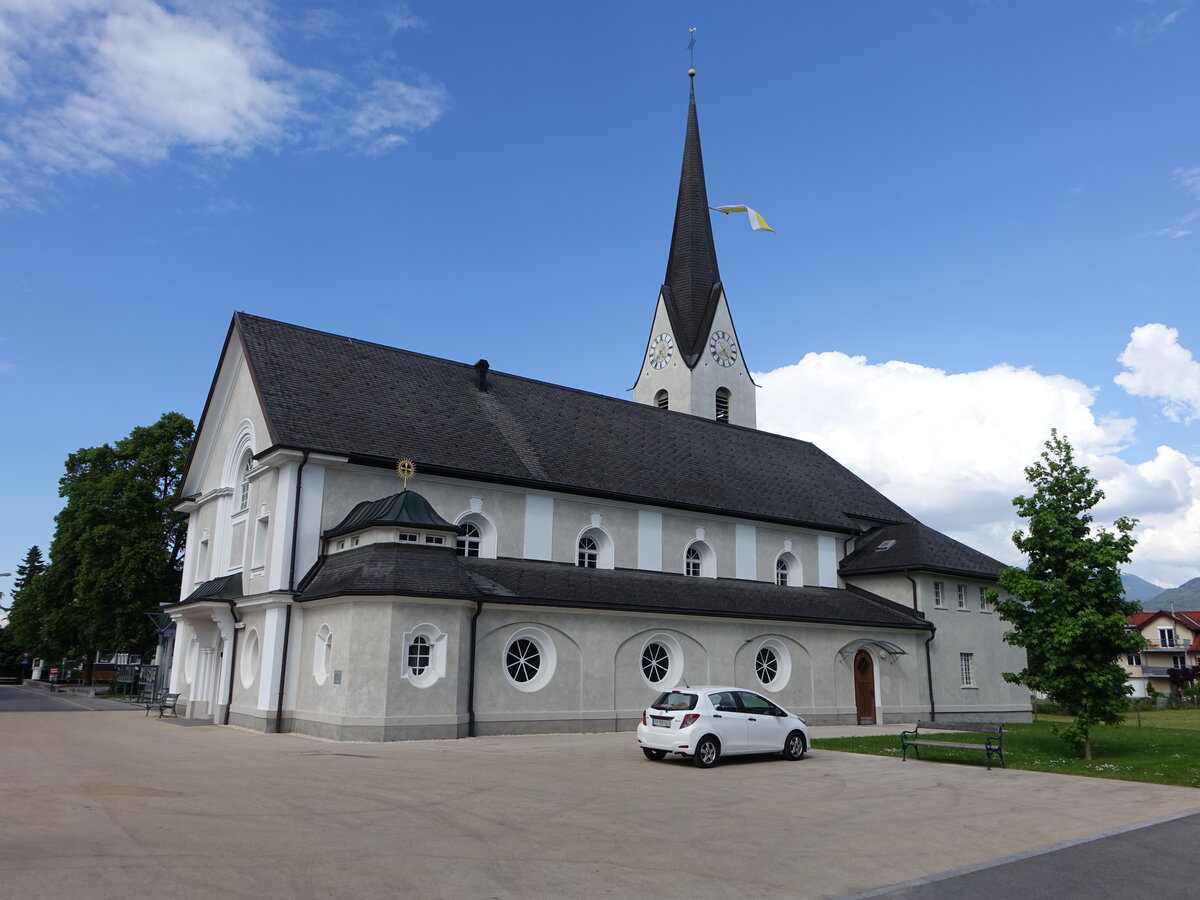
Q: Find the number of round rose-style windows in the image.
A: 3